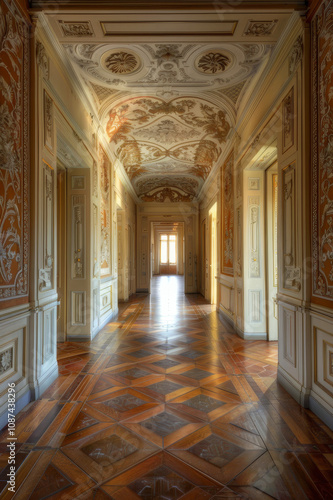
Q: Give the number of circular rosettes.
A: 2